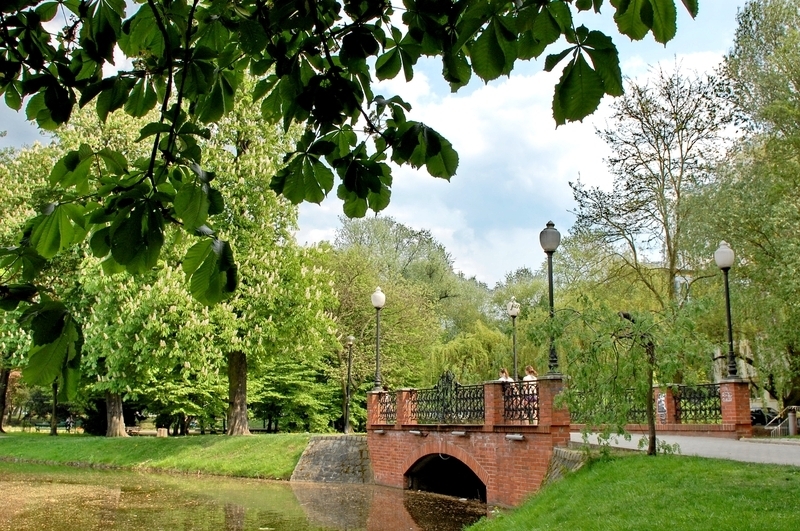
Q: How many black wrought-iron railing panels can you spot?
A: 5